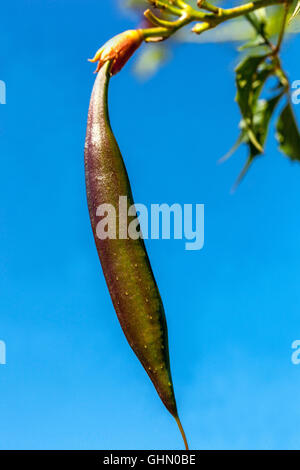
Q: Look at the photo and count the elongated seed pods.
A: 1